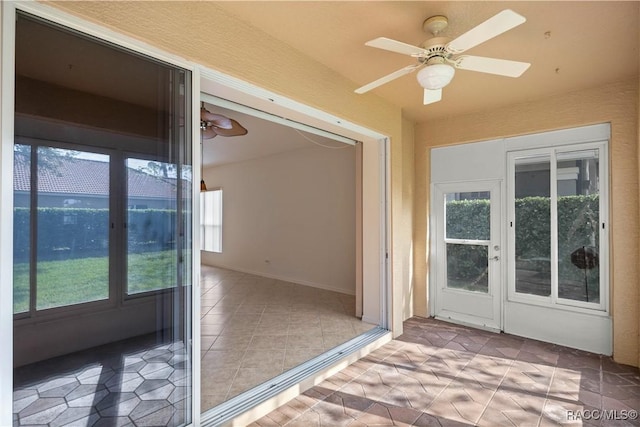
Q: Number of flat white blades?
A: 5